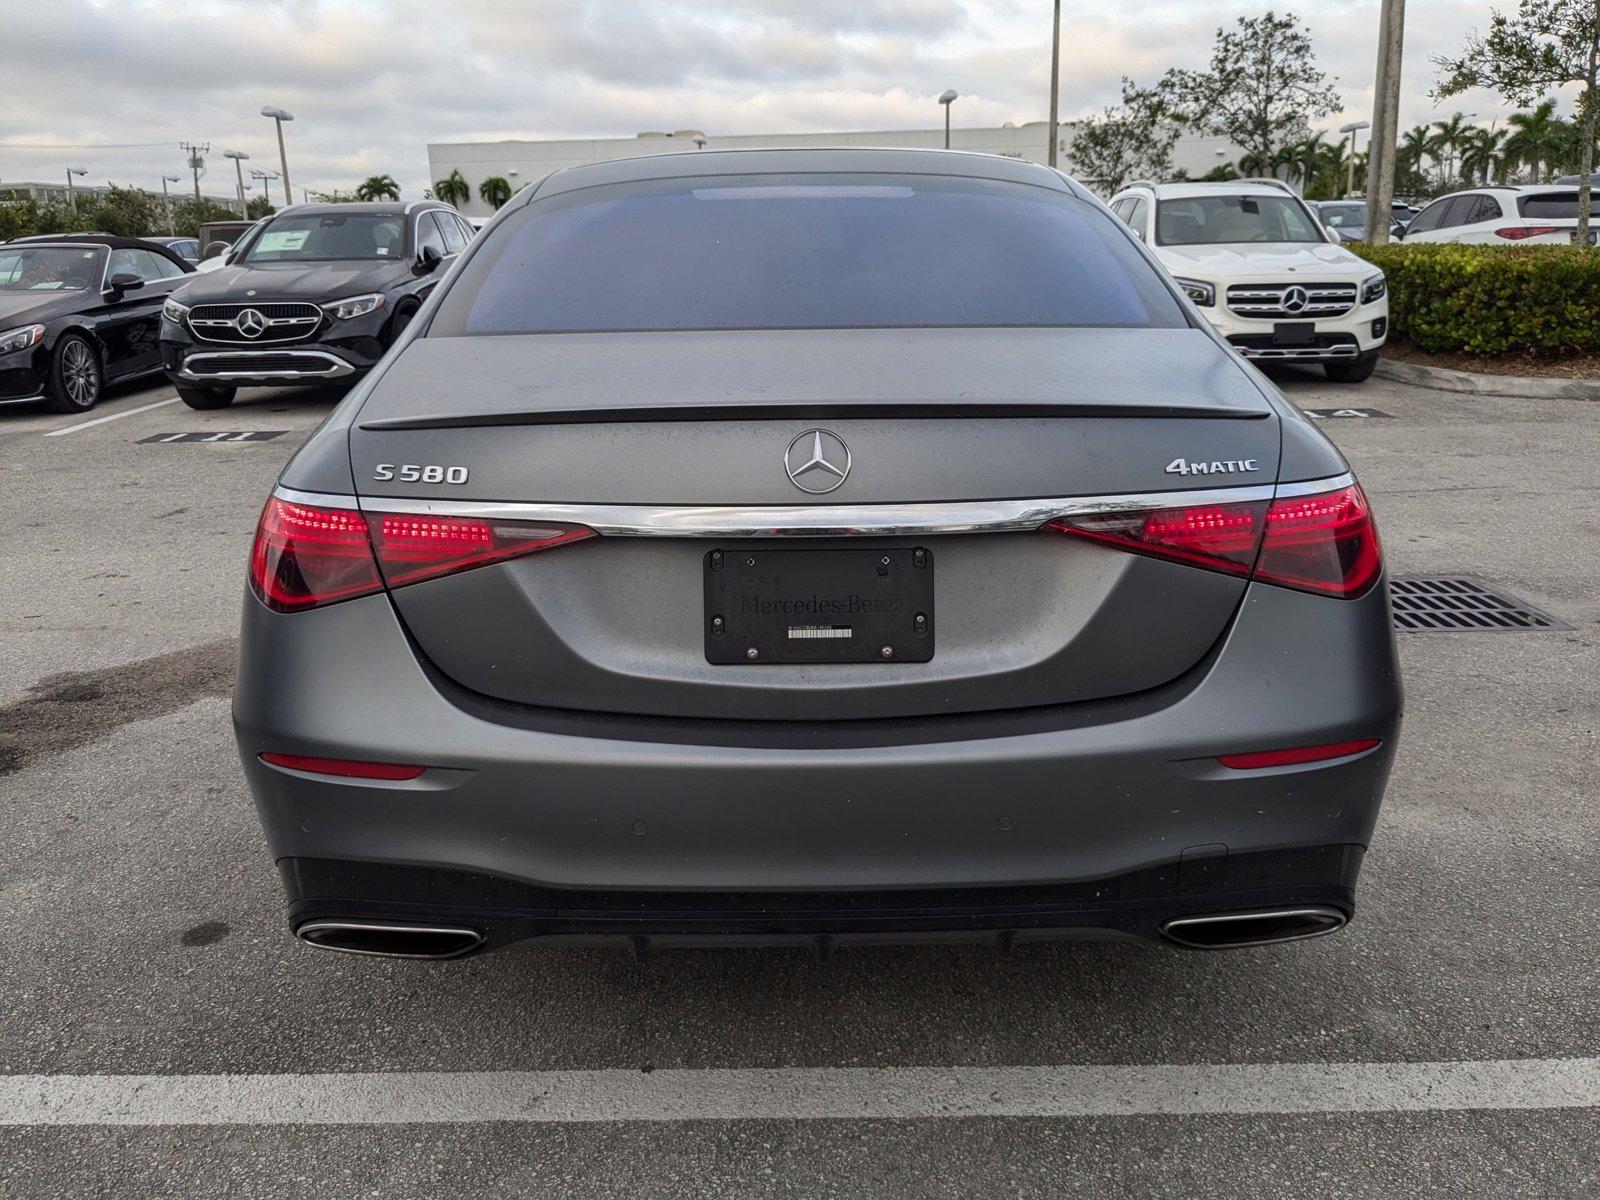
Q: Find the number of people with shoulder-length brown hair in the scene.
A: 0